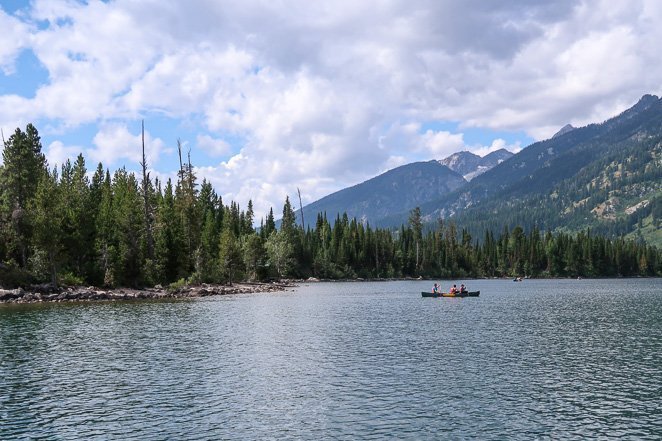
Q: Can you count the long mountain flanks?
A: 2